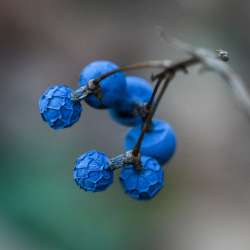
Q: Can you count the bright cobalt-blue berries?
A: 6